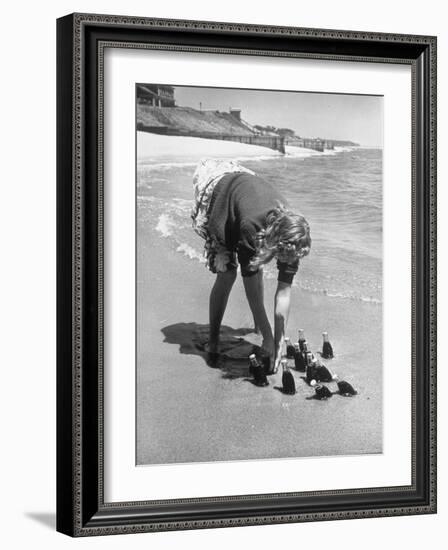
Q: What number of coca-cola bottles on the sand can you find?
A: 11